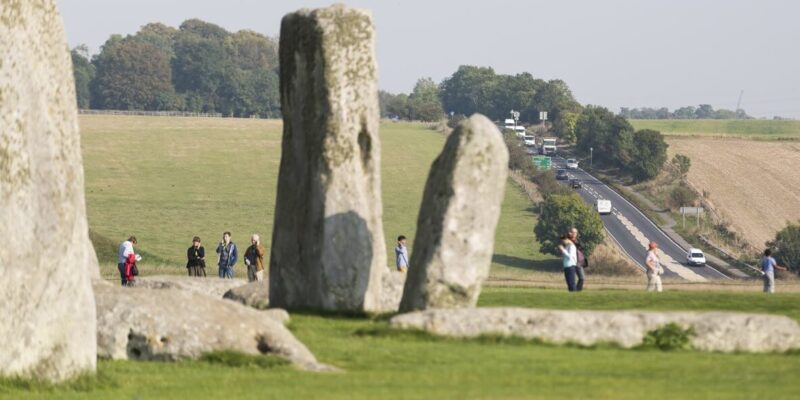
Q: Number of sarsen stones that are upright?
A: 3